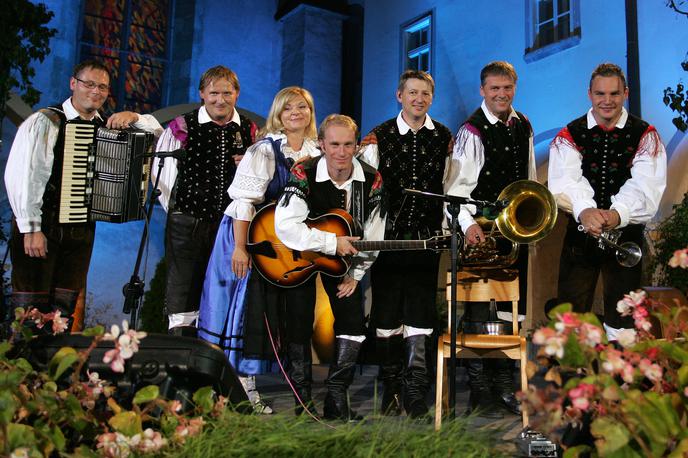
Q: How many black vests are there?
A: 6